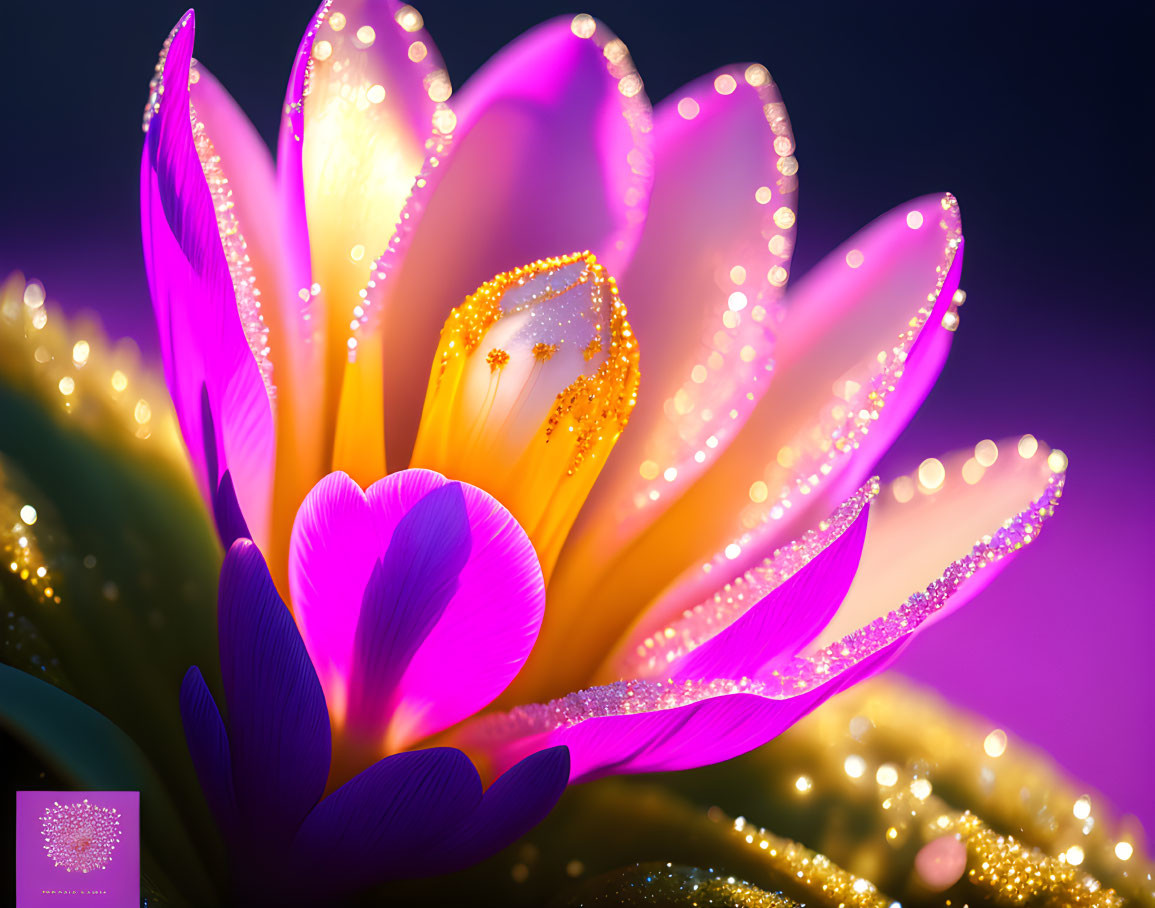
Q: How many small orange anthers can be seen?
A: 3